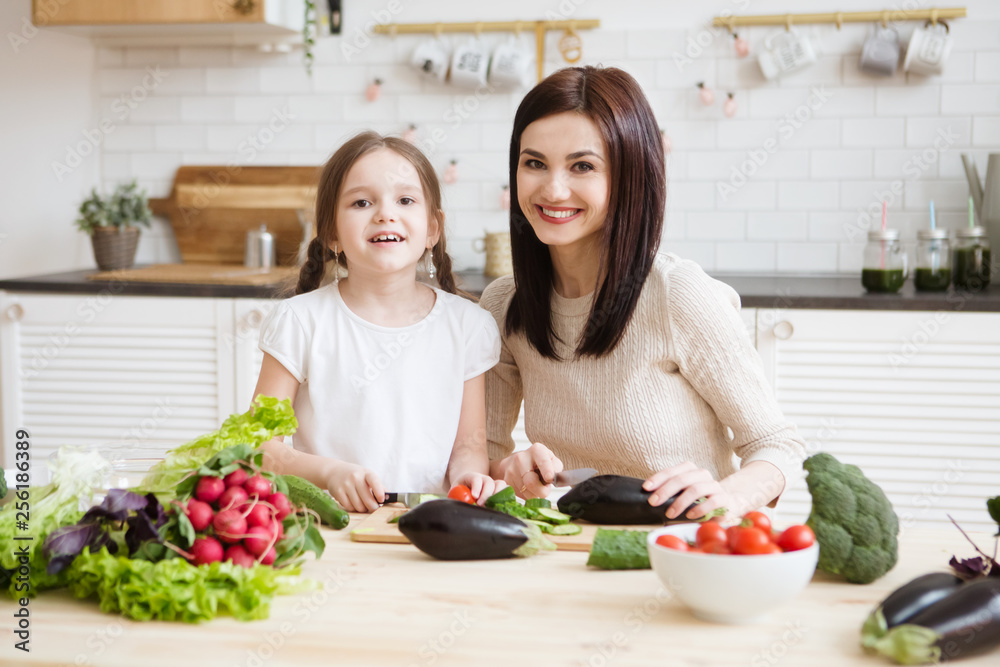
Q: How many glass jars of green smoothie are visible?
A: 3